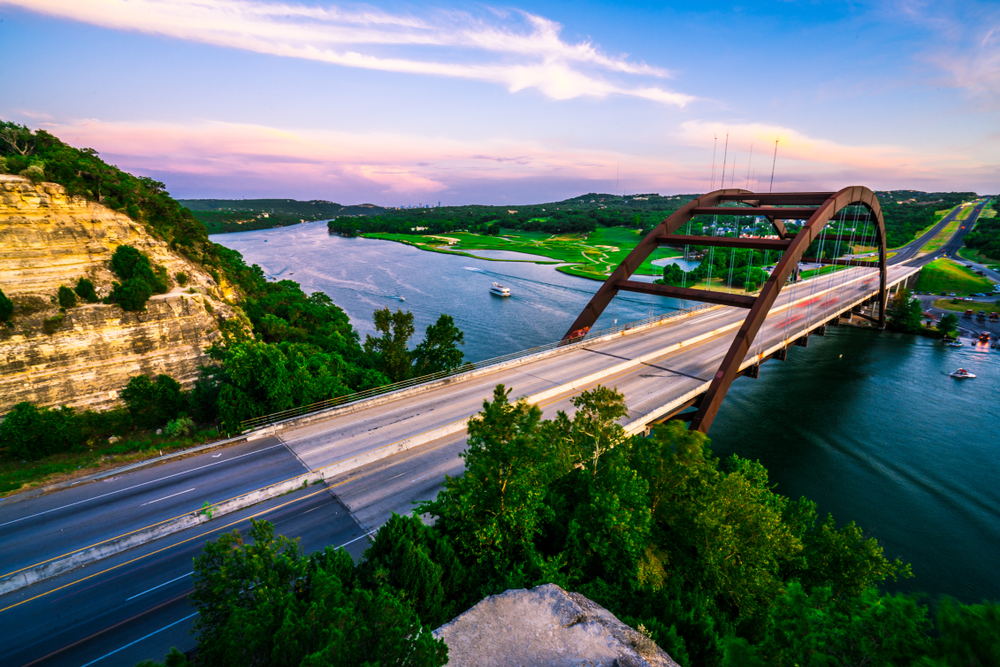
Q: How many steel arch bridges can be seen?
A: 1